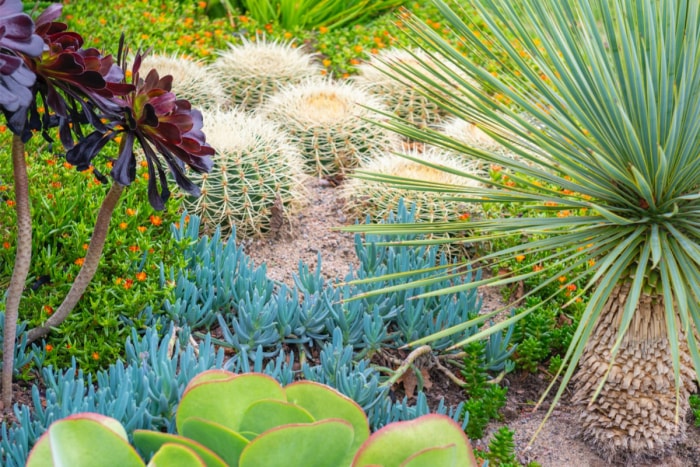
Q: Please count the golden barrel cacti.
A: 7